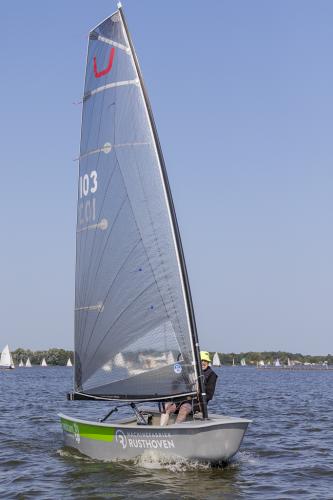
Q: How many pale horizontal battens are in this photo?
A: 5